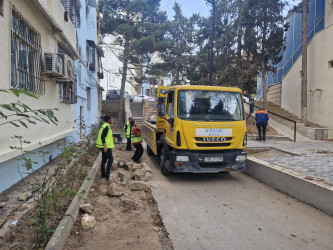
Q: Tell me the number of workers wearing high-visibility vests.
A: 3